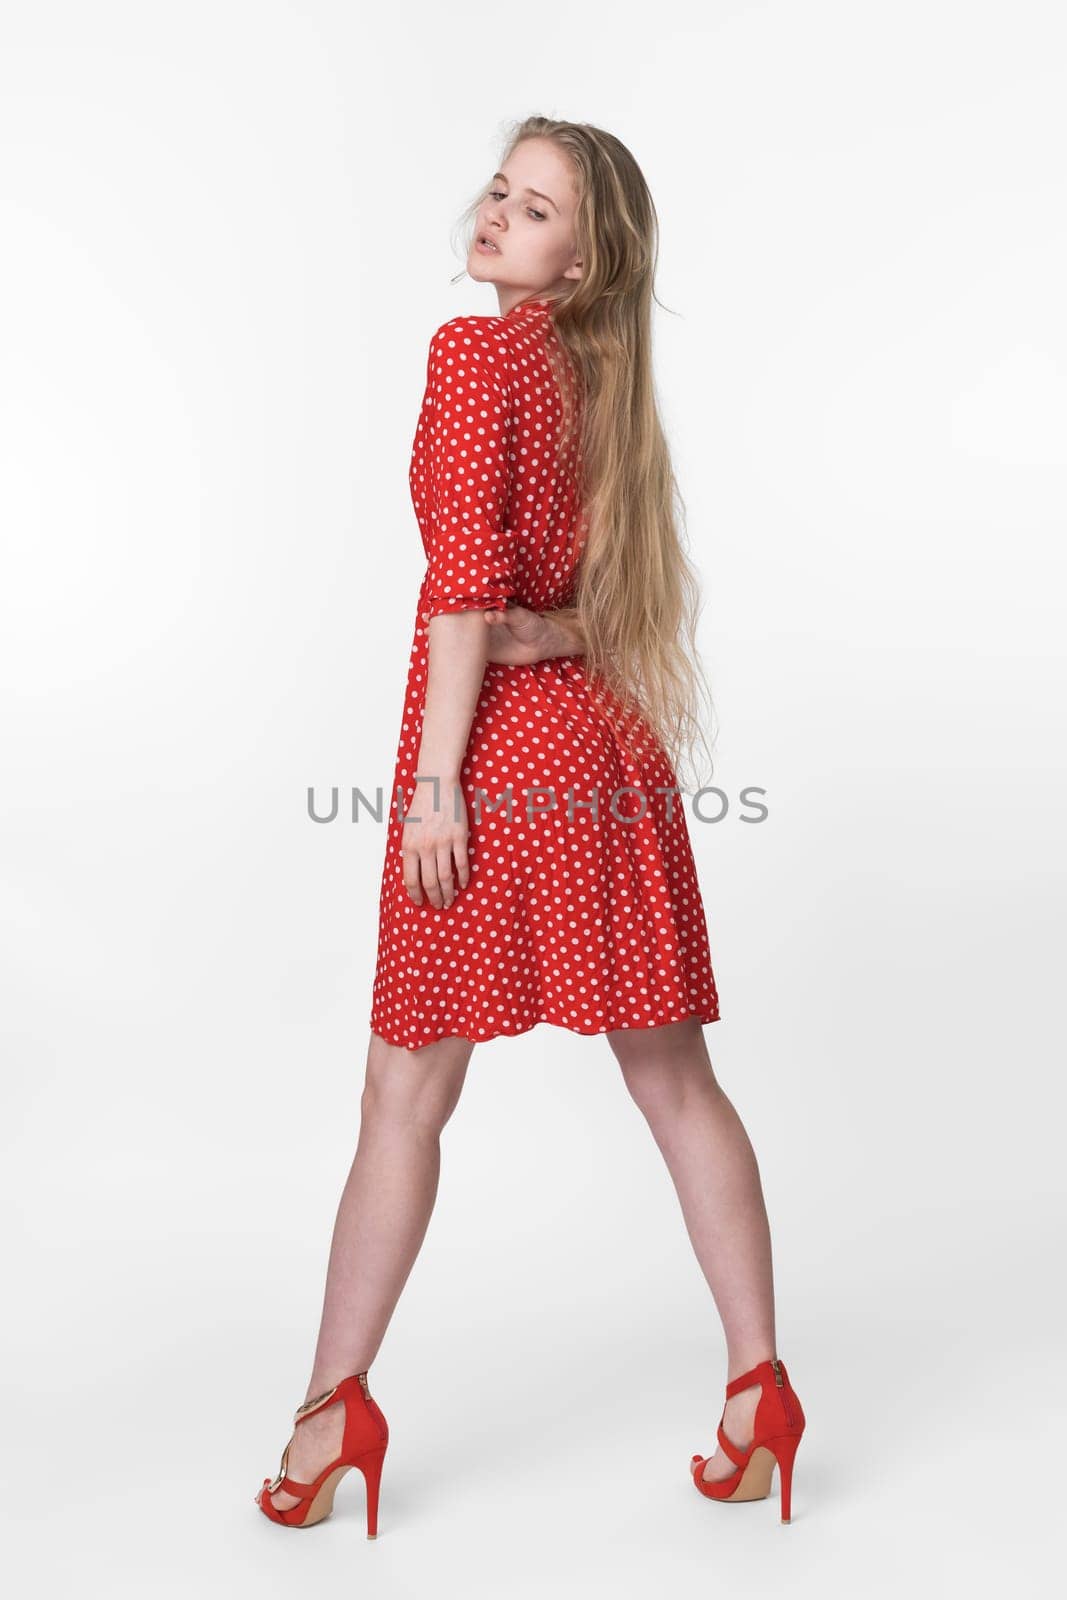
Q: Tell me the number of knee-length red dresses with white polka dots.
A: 1